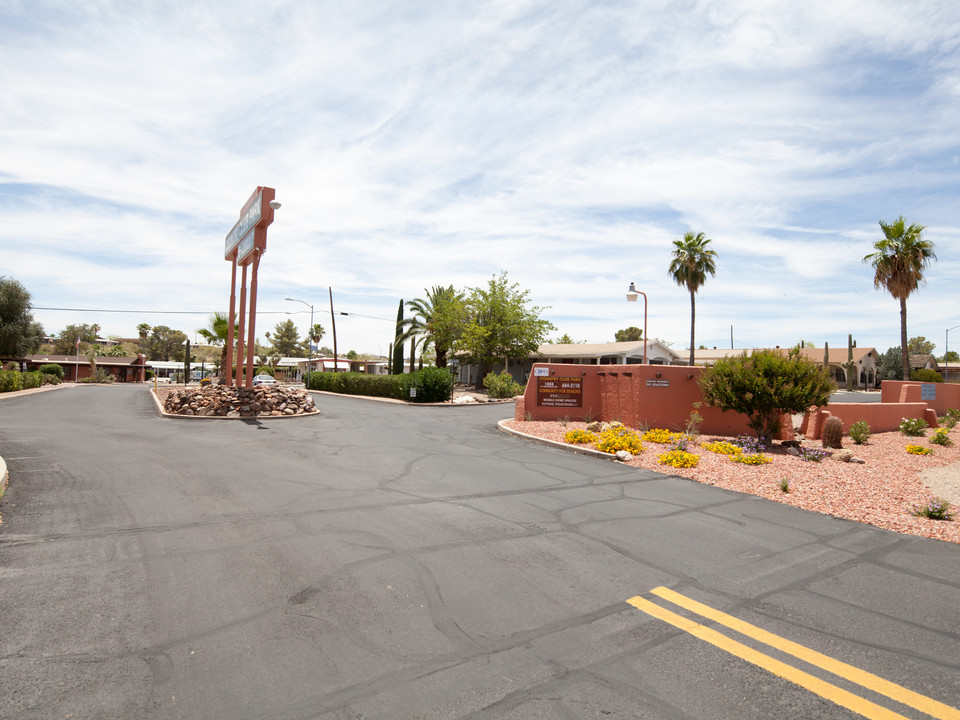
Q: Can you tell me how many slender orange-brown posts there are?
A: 3